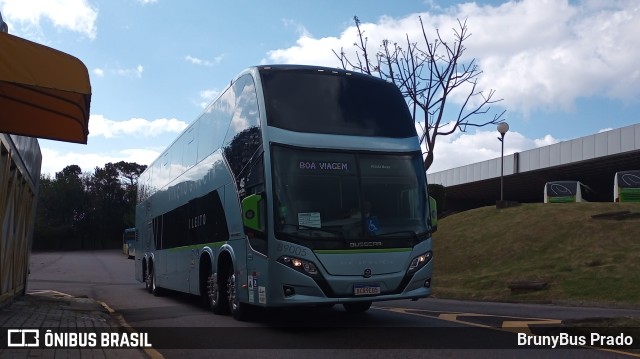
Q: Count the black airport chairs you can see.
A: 0